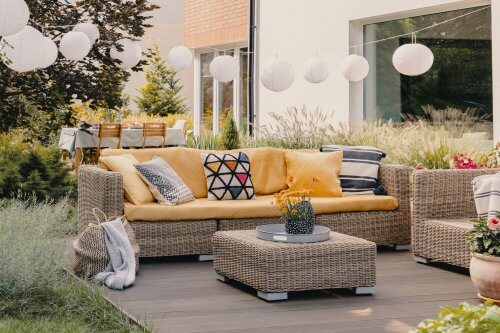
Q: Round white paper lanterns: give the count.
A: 12